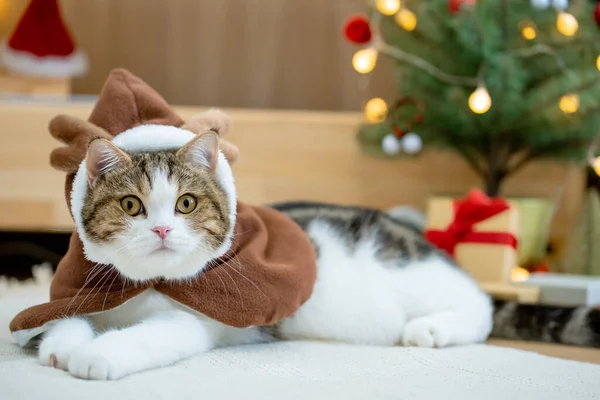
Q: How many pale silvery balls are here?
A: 4